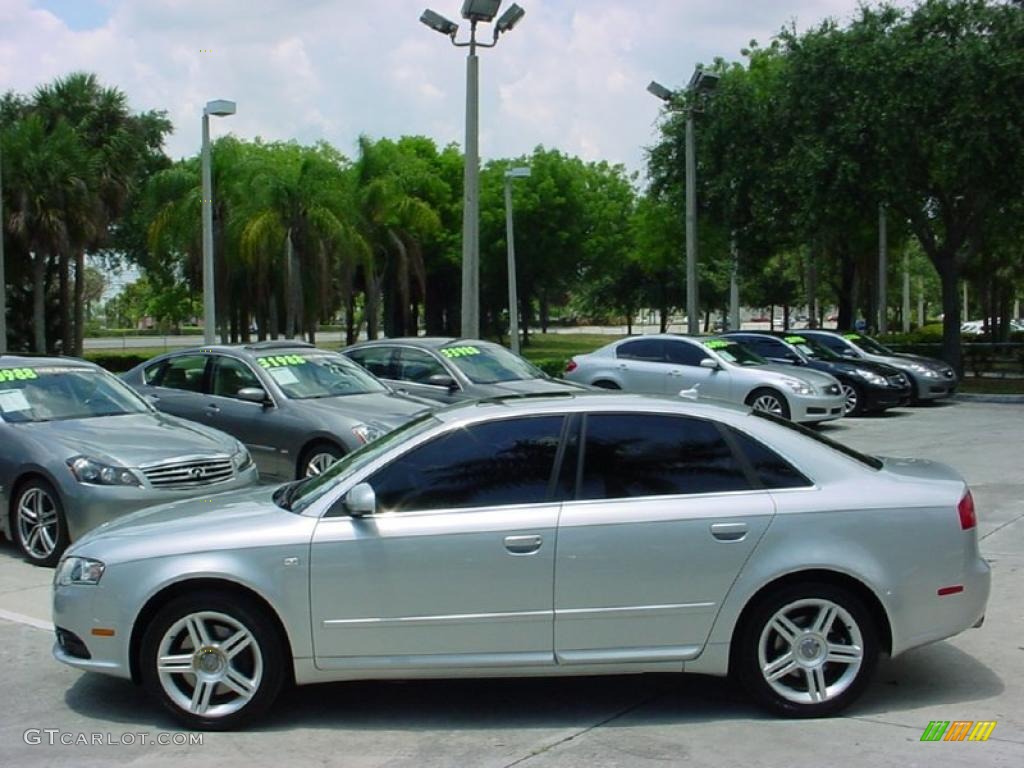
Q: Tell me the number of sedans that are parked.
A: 7